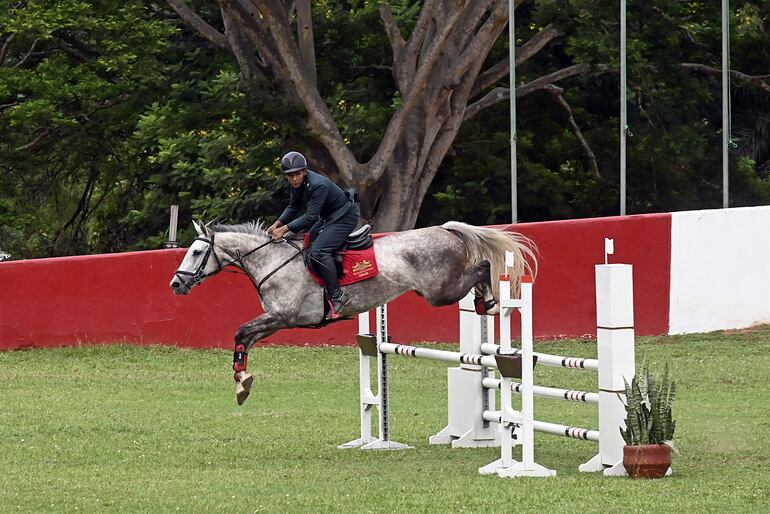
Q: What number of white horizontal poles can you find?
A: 4